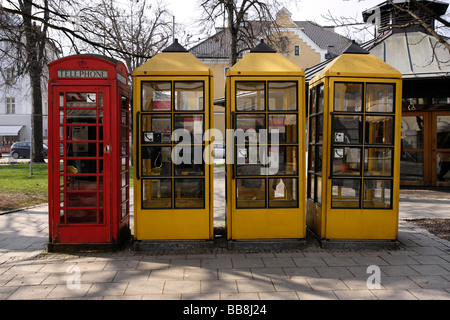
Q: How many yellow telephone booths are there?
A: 3